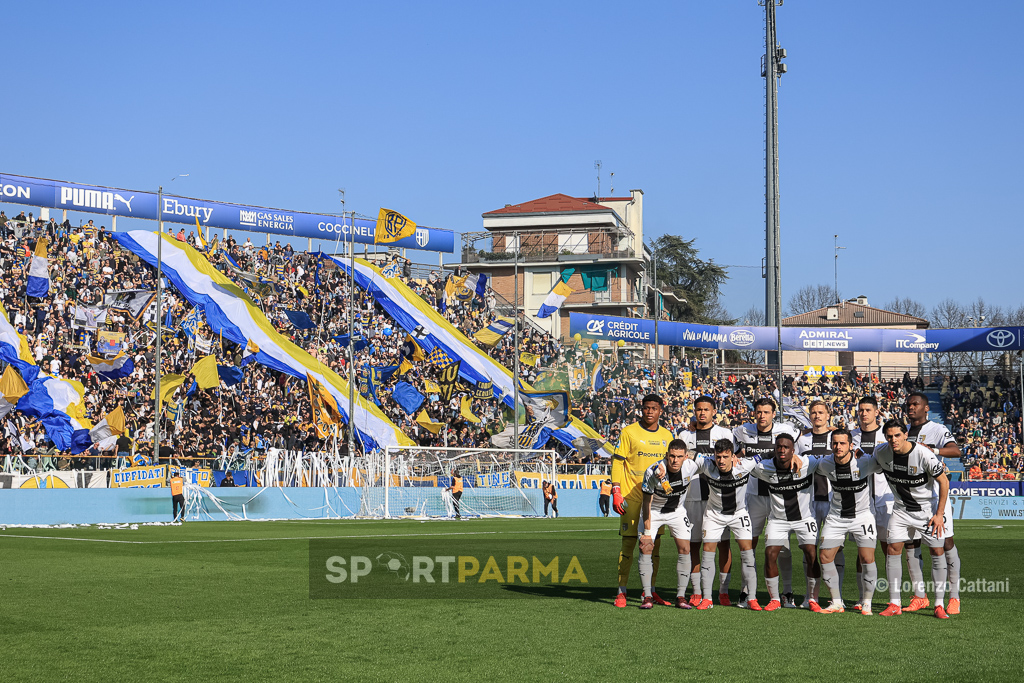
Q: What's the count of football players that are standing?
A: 11